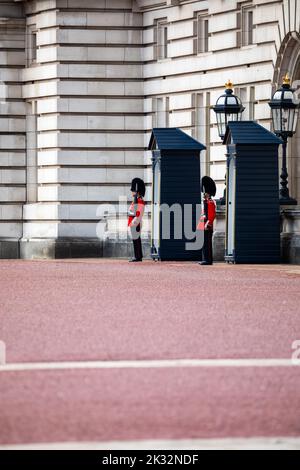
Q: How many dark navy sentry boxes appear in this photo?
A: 2